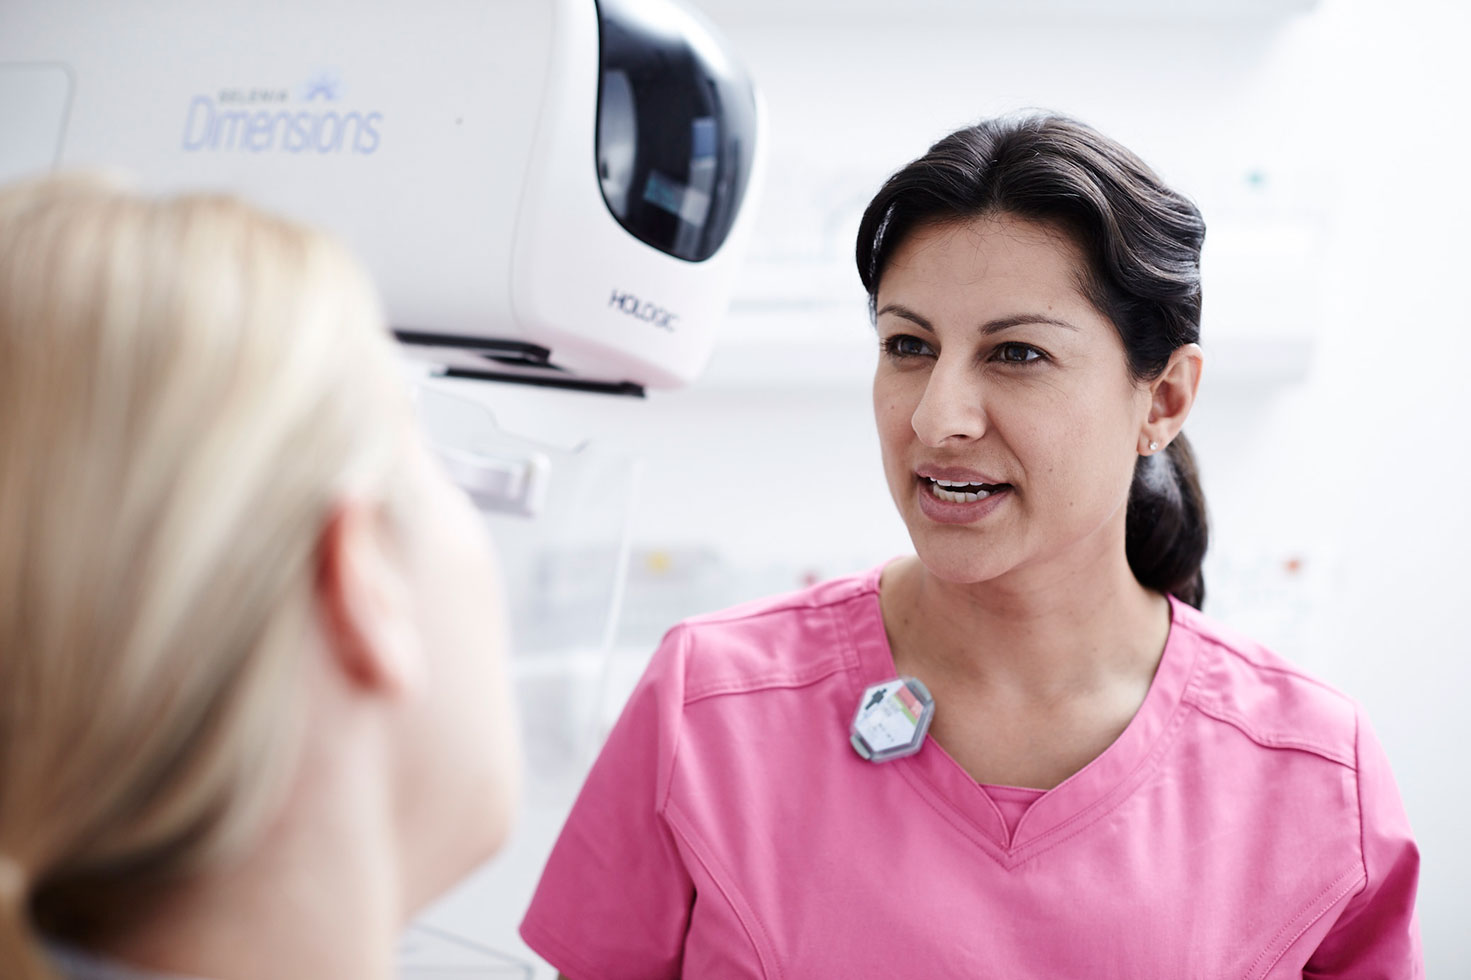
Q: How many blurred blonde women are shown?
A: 1